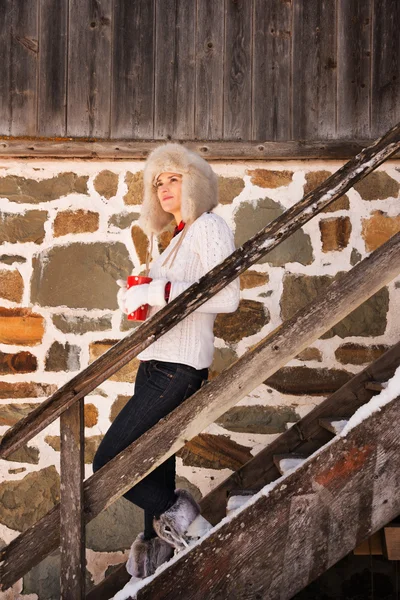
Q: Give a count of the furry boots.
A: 2